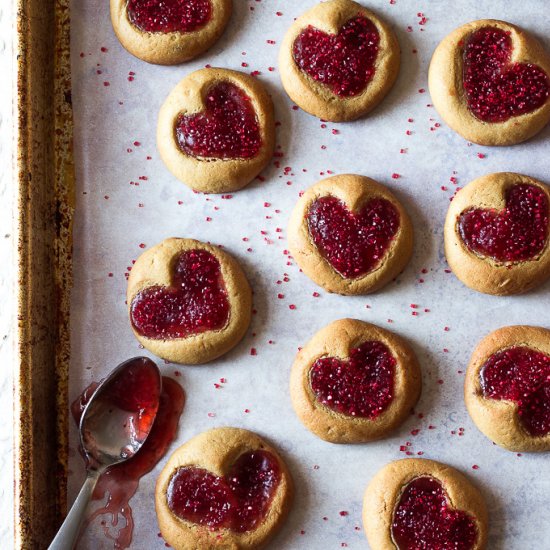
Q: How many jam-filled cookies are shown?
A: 11